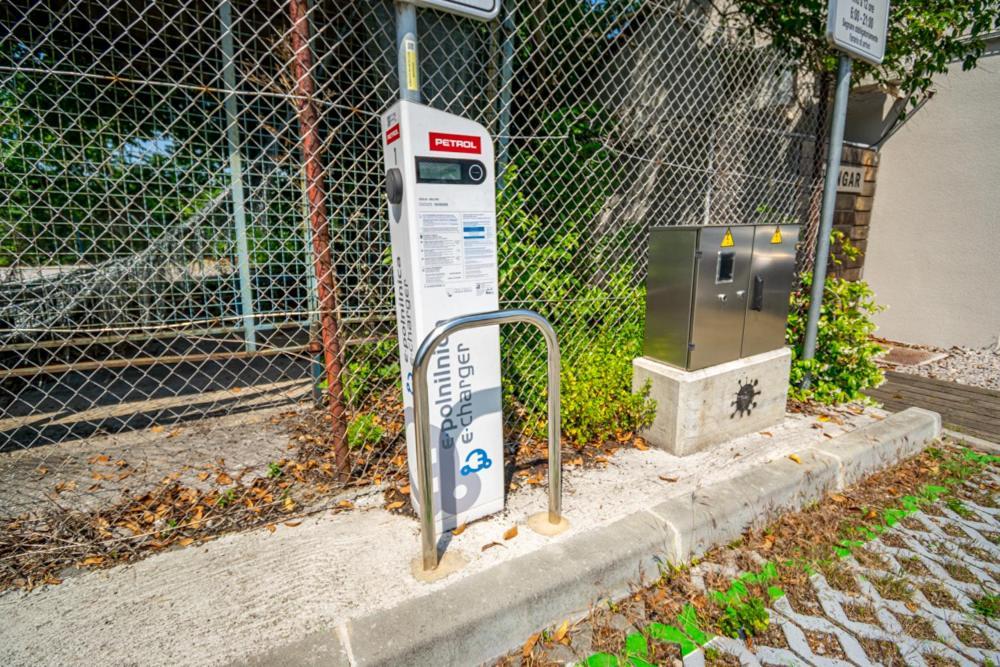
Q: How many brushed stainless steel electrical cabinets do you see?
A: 1